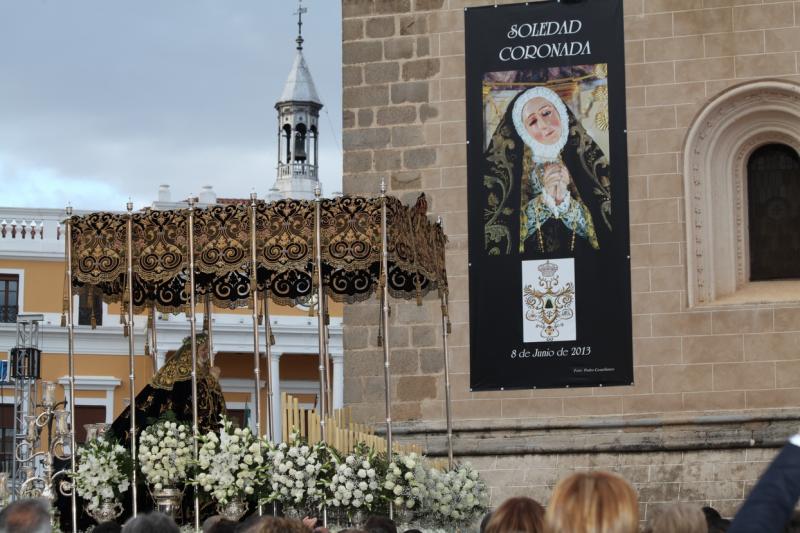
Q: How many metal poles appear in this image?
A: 11